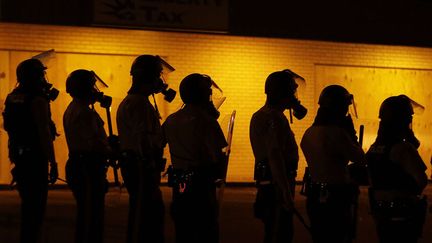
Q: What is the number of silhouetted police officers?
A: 7